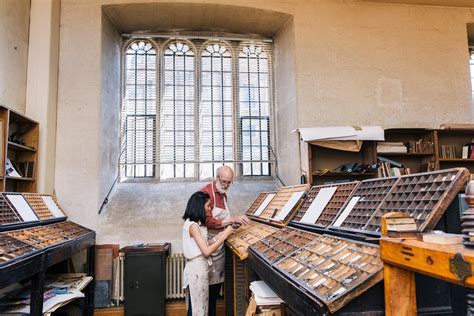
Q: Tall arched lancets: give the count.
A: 4